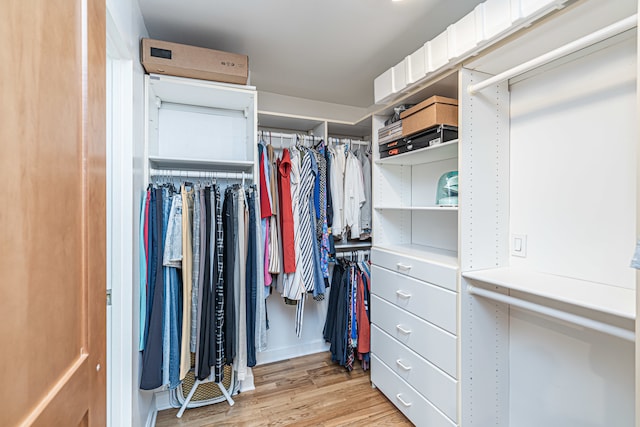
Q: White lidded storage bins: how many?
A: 7